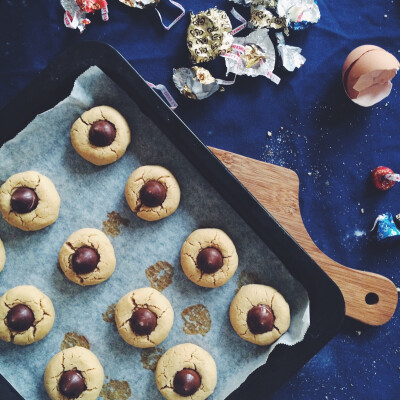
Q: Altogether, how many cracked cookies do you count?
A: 10